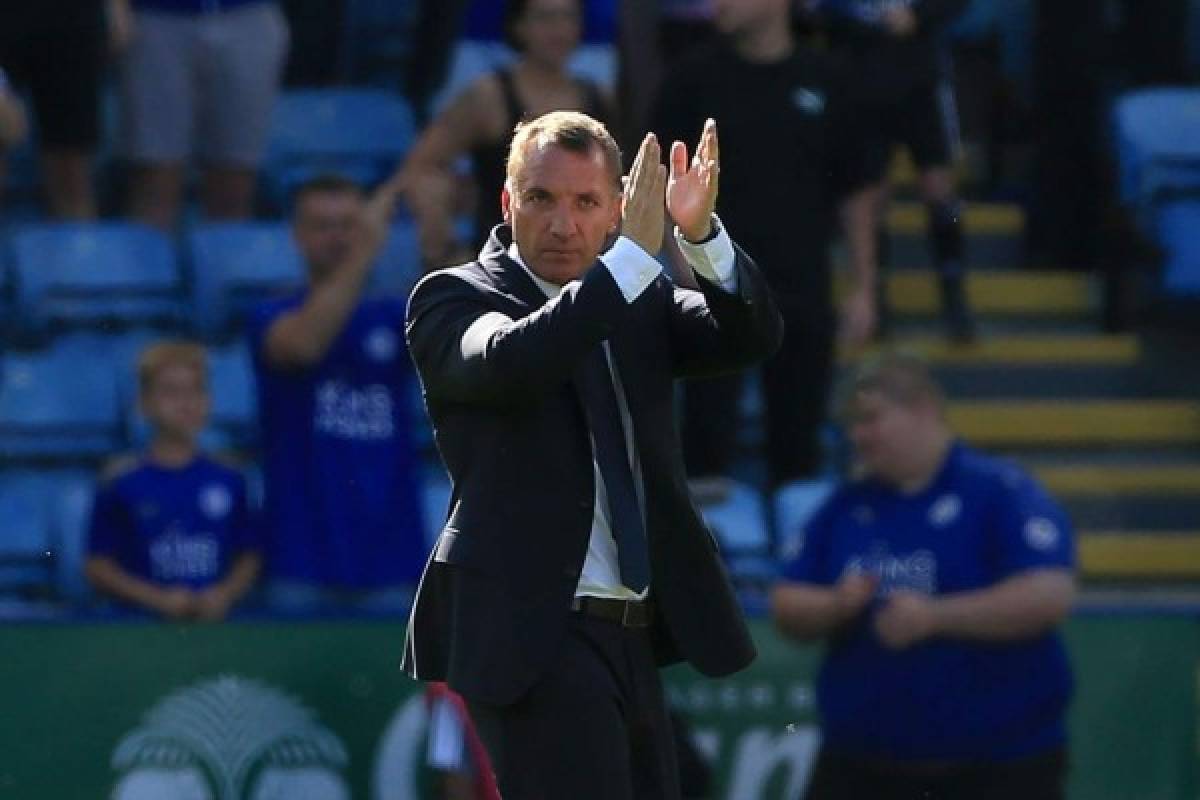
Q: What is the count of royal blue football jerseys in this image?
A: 3